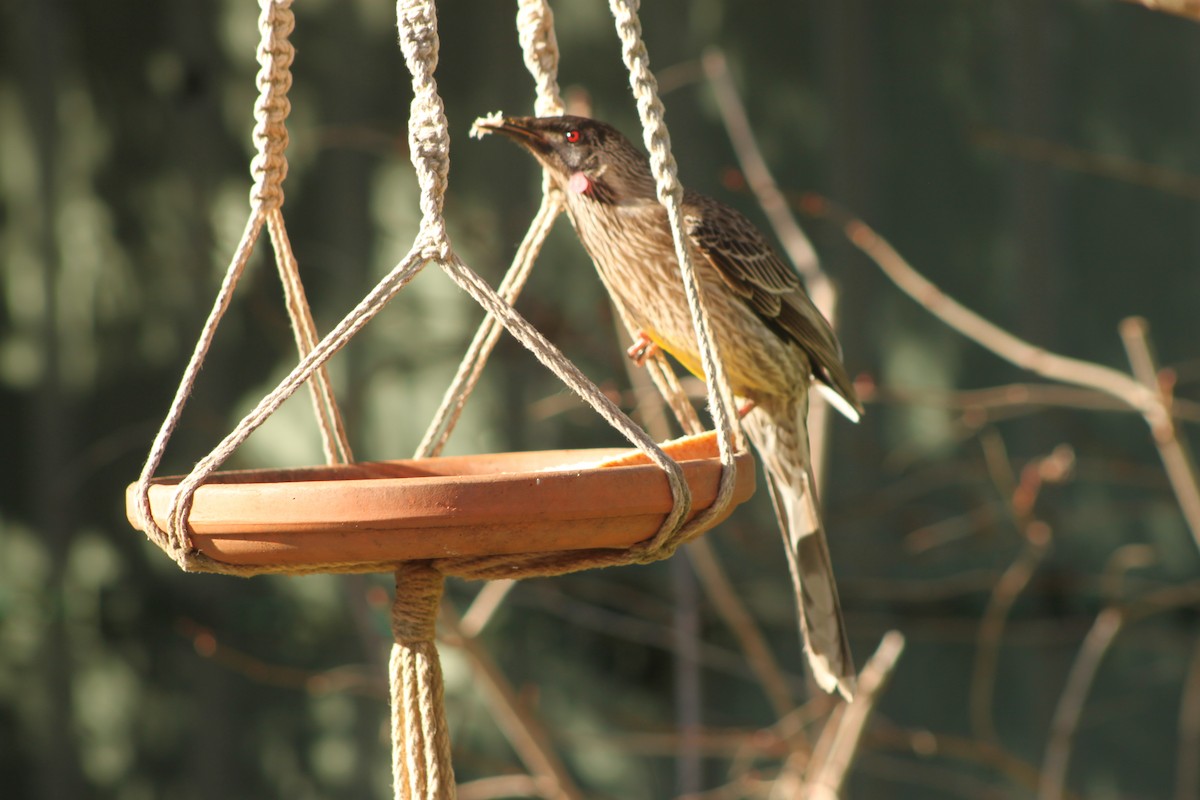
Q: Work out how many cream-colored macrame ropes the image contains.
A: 4